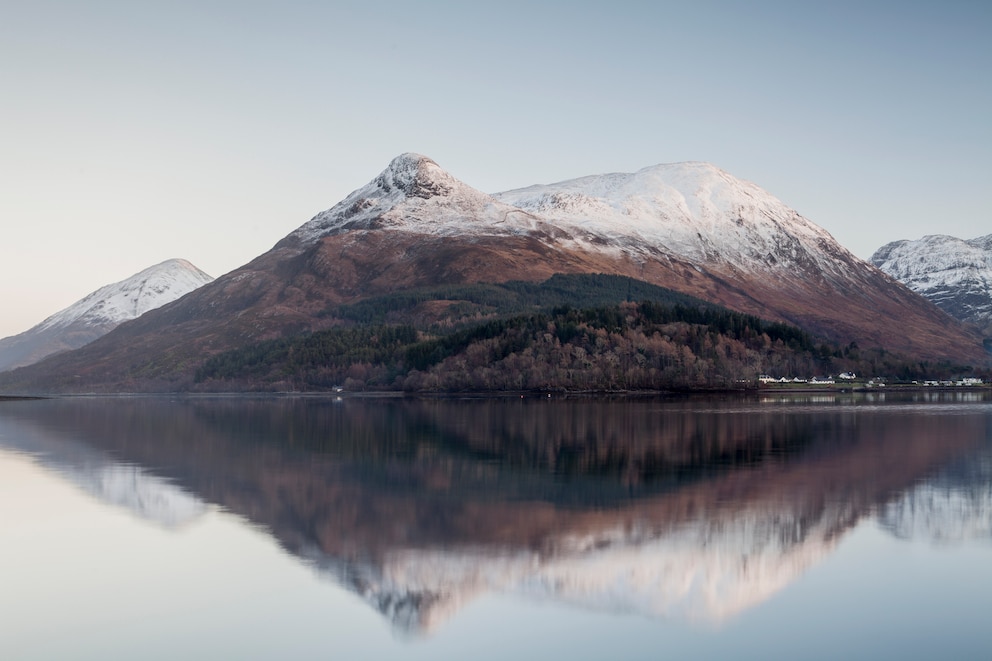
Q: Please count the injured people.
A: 0